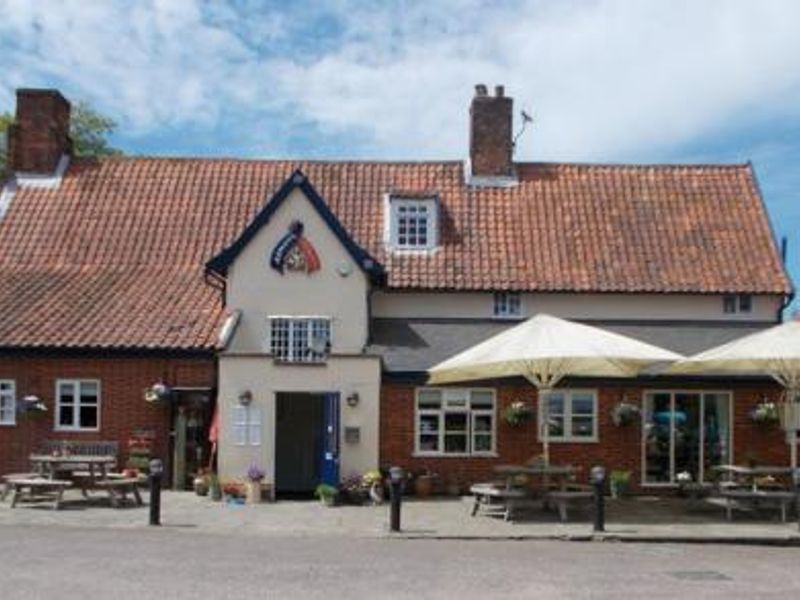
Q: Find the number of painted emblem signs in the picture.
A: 1